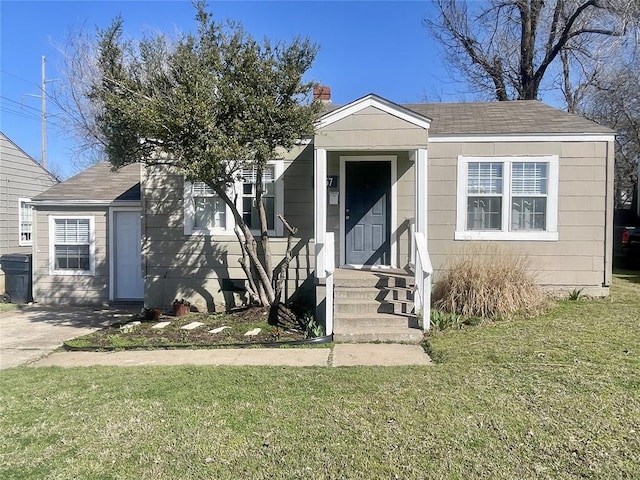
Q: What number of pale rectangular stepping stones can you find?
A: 5